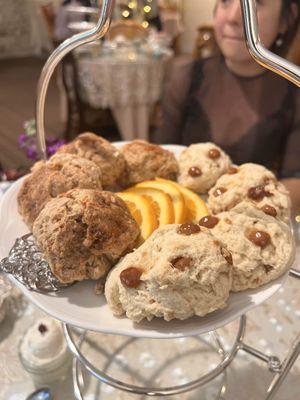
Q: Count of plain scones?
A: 4